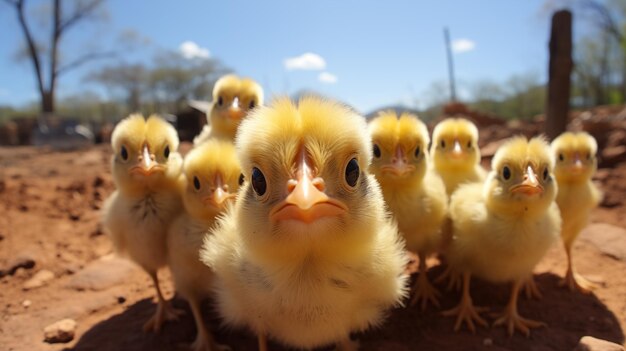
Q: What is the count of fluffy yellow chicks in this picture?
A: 8